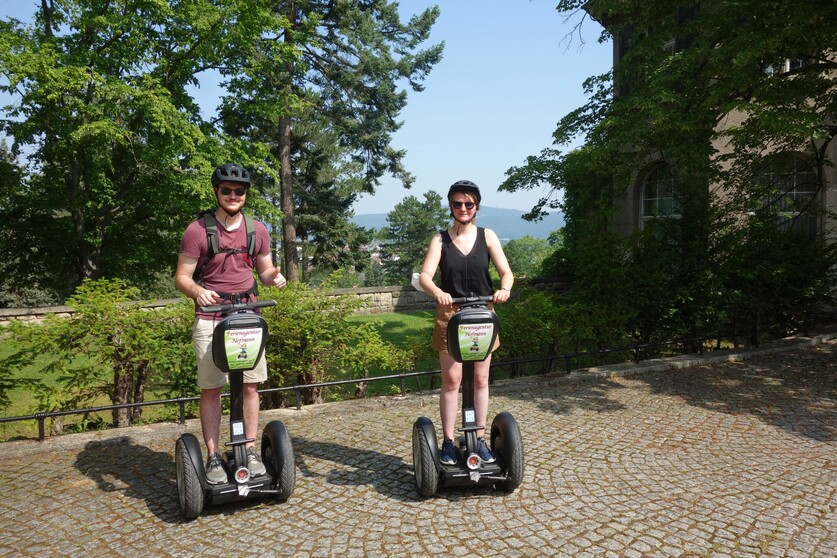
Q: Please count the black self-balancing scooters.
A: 2